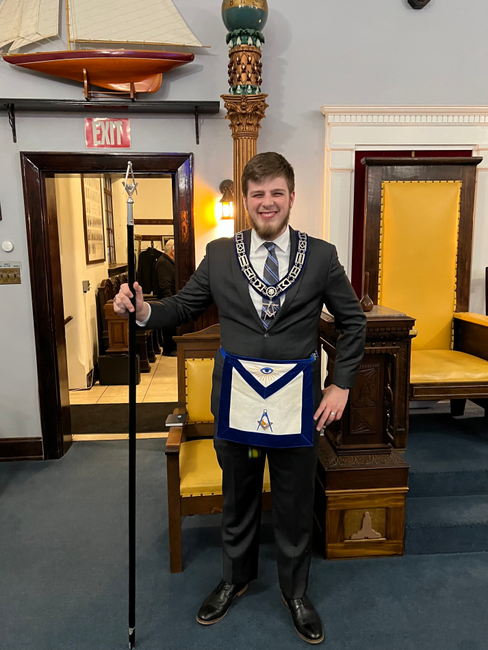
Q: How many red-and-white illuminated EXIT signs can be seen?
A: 1